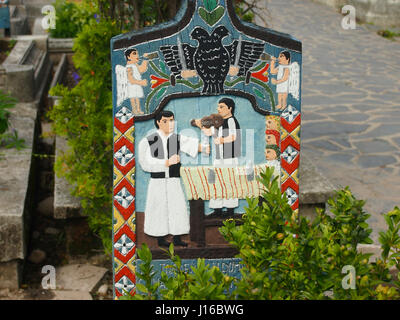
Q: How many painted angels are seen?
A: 2